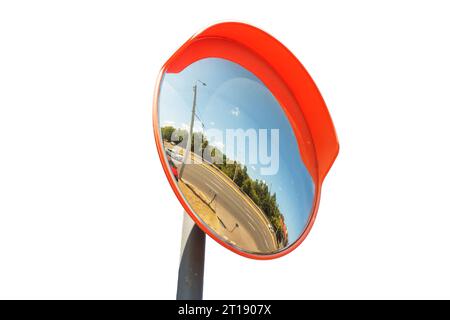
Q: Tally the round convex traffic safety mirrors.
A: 1